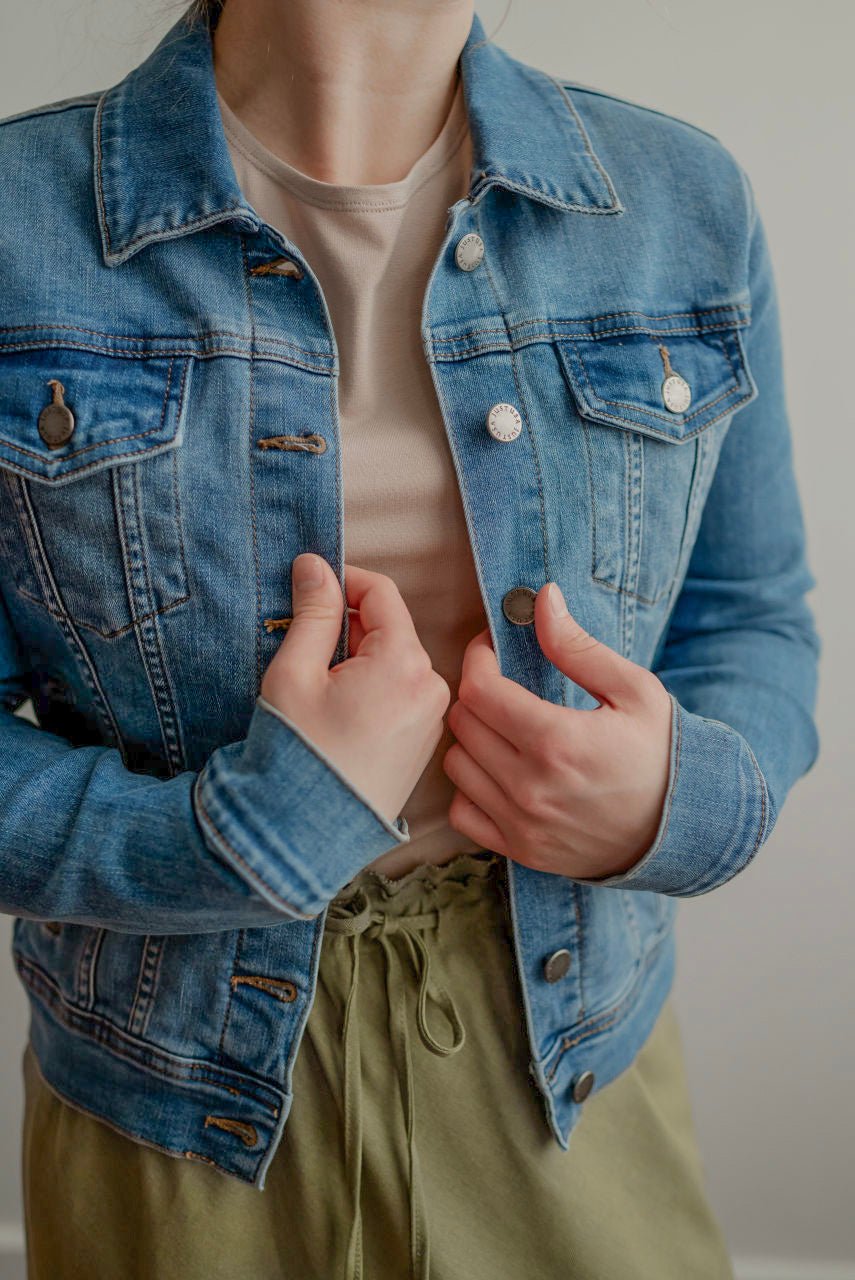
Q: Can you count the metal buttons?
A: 7